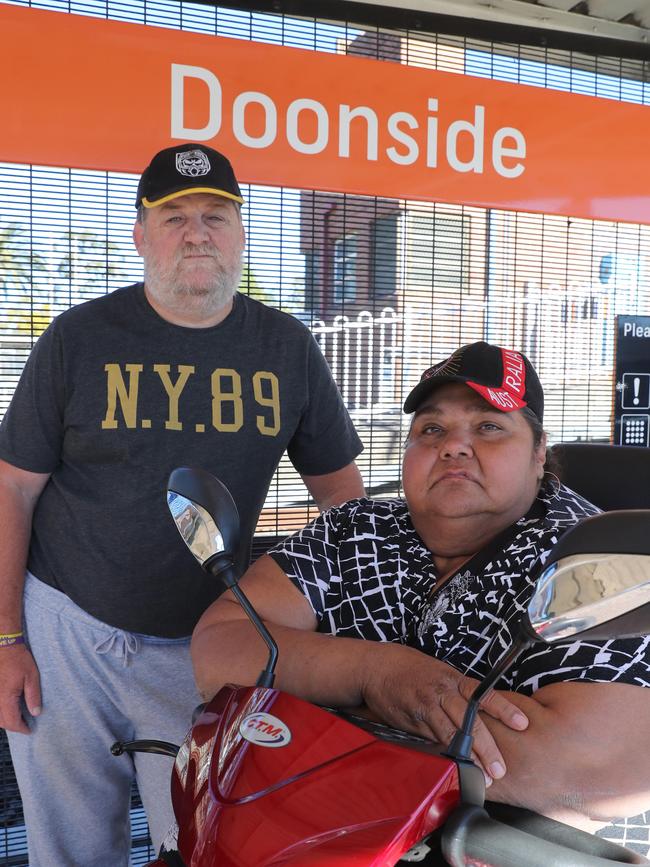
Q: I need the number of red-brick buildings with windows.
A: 1